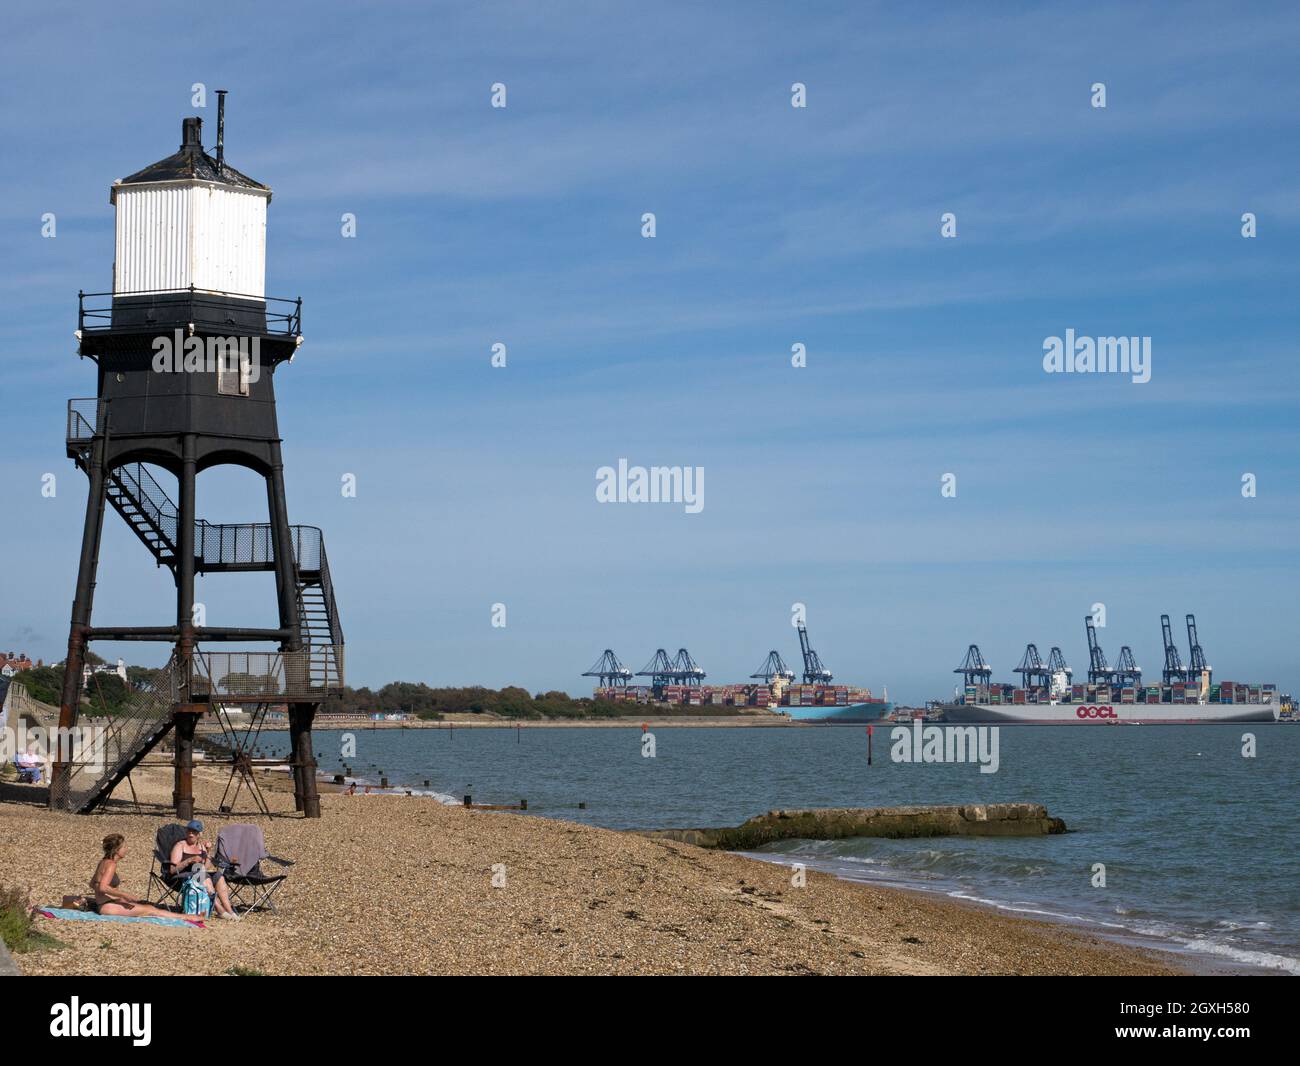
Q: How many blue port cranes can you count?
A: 12